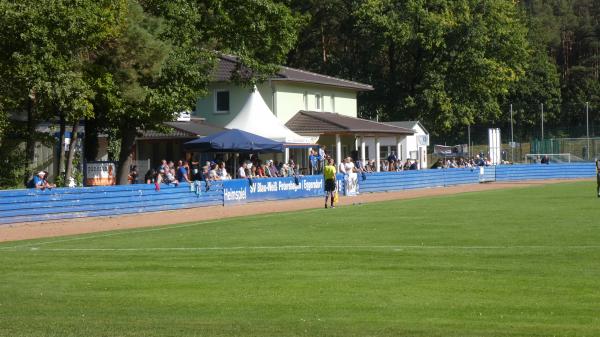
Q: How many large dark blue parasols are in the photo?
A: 1